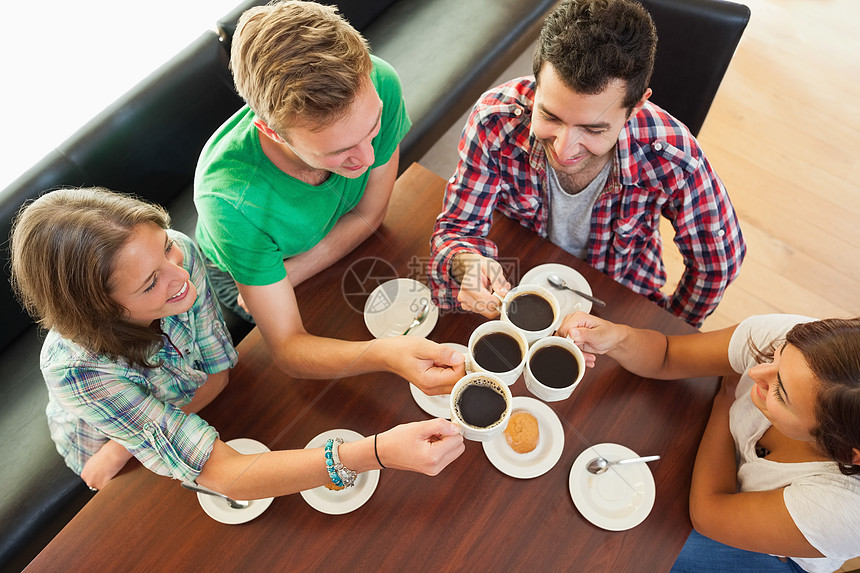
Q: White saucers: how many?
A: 7